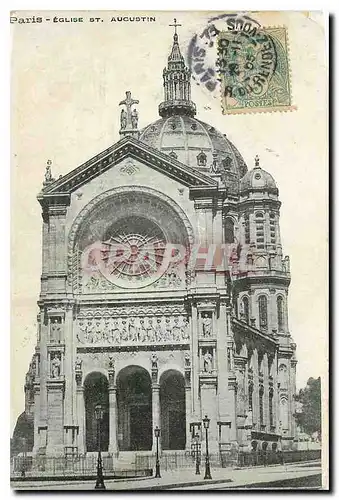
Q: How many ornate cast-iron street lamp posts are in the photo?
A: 4